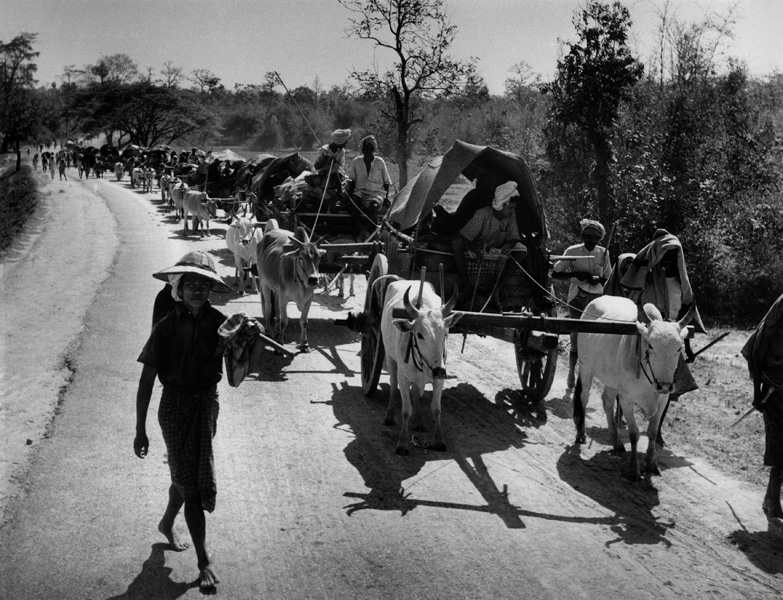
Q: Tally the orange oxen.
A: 0